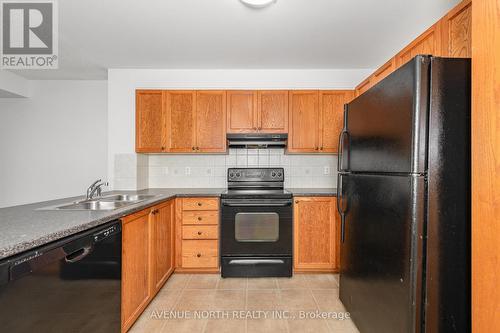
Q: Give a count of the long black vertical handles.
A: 2